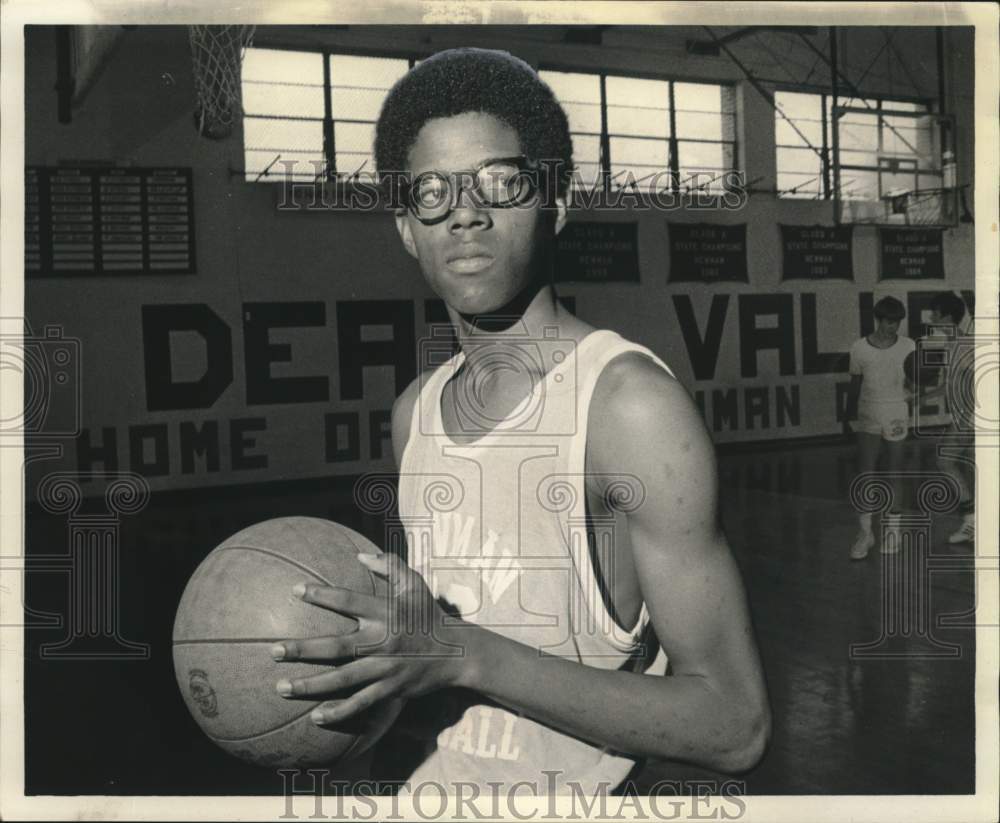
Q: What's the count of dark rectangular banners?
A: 4